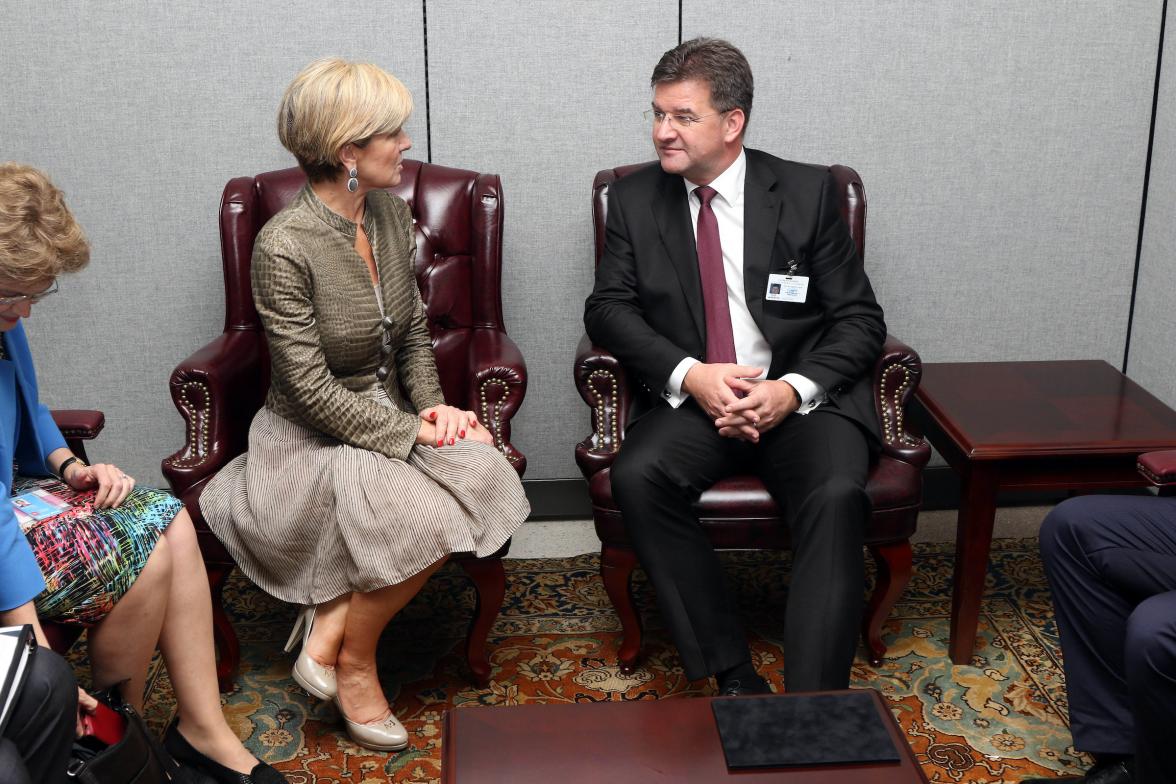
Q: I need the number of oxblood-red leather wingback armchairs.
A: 2